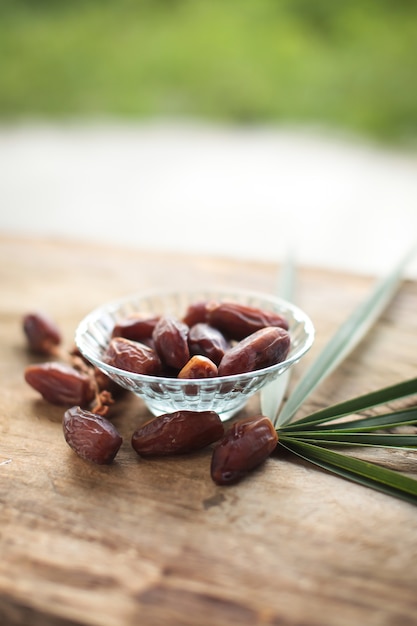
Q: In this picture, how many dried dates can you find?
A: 13